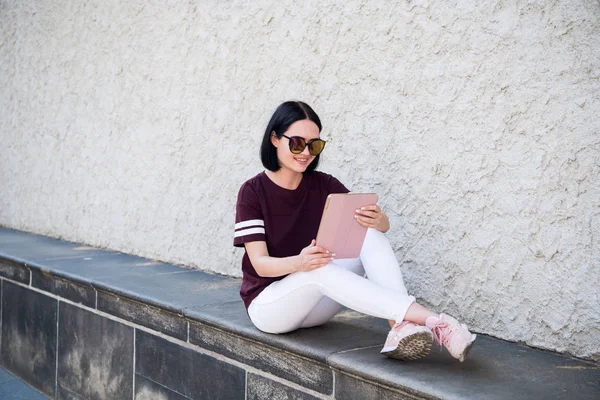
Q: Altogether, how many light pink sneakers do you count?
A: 2